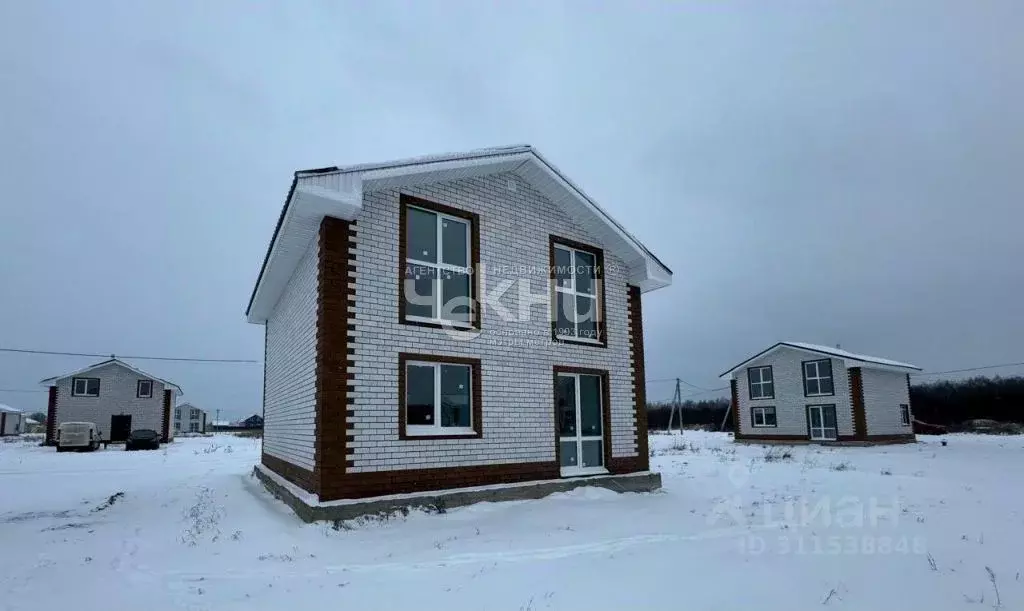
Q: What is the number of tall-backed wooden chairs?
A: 0